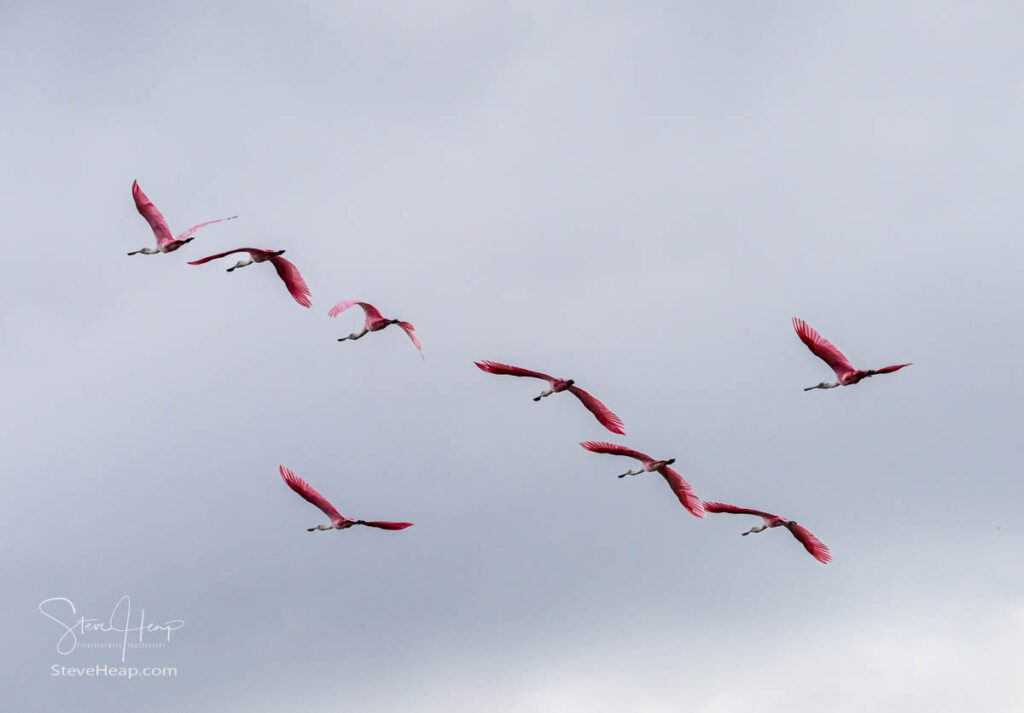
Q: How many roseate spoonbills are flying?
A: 8